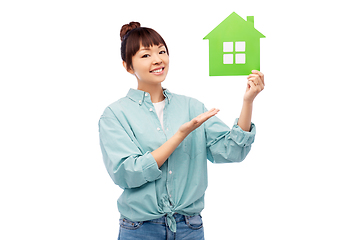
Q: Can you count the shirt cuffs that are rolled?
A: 2